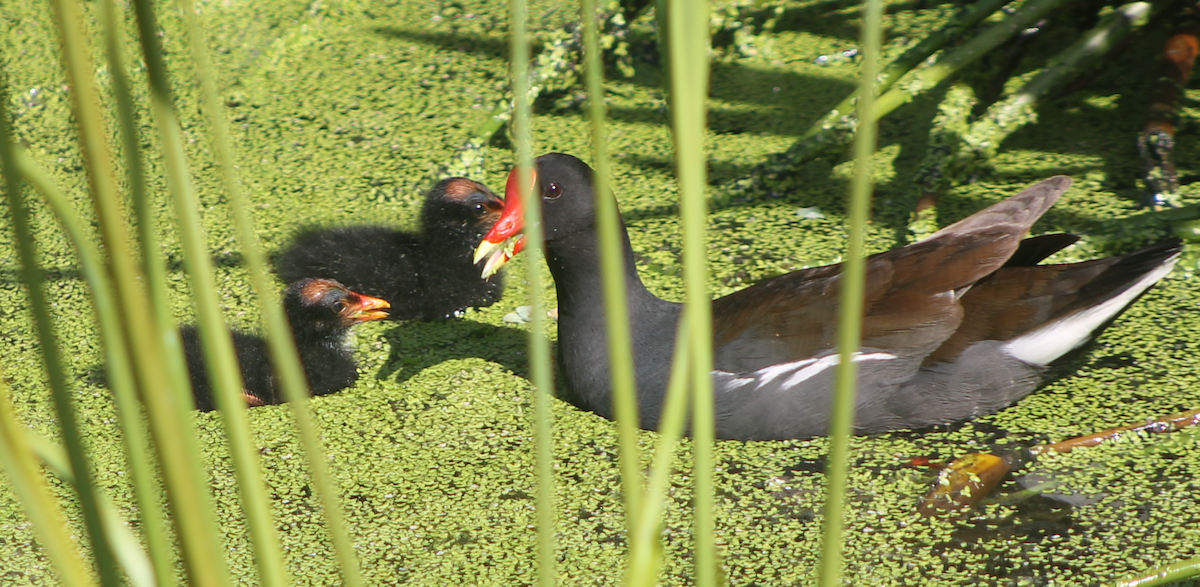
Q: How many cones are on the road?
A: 0